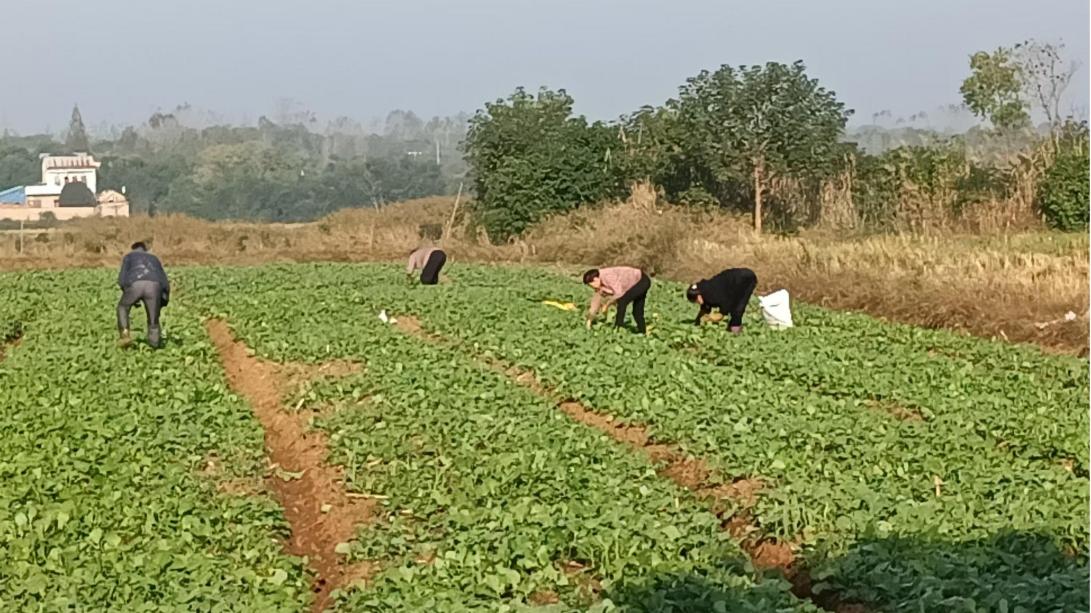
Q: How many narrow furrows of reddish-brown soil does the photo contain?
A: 2